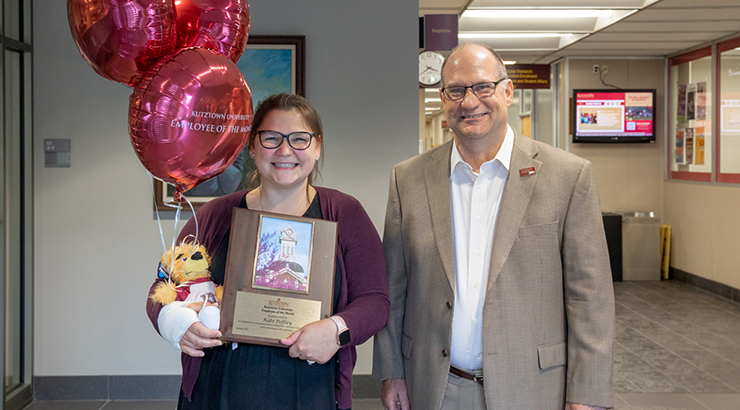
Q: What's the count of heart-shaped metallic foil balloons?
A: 0